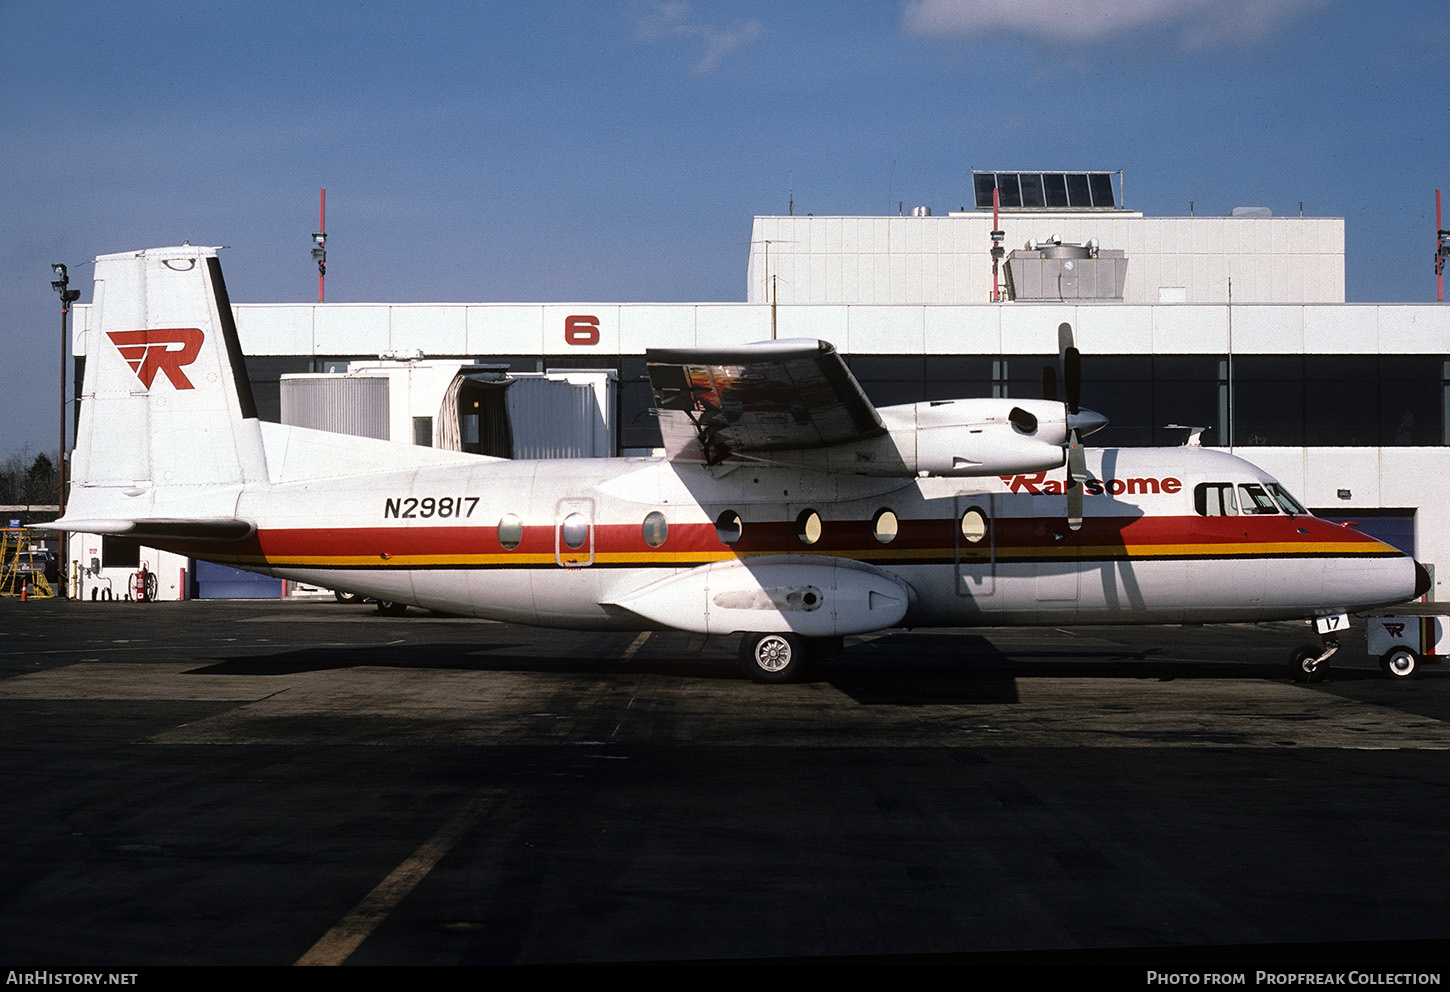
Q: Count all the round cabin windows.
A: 7